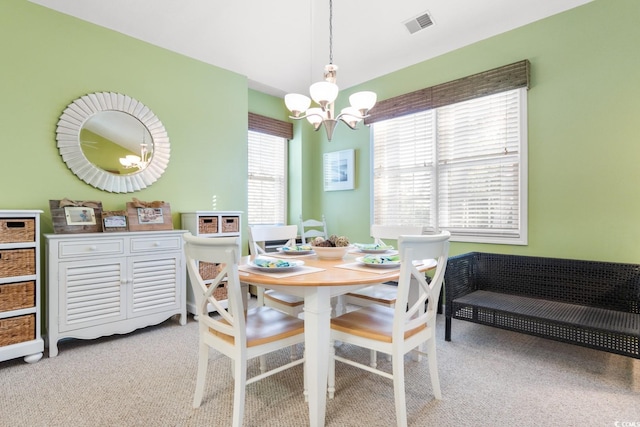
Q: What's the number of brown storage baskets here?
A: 8